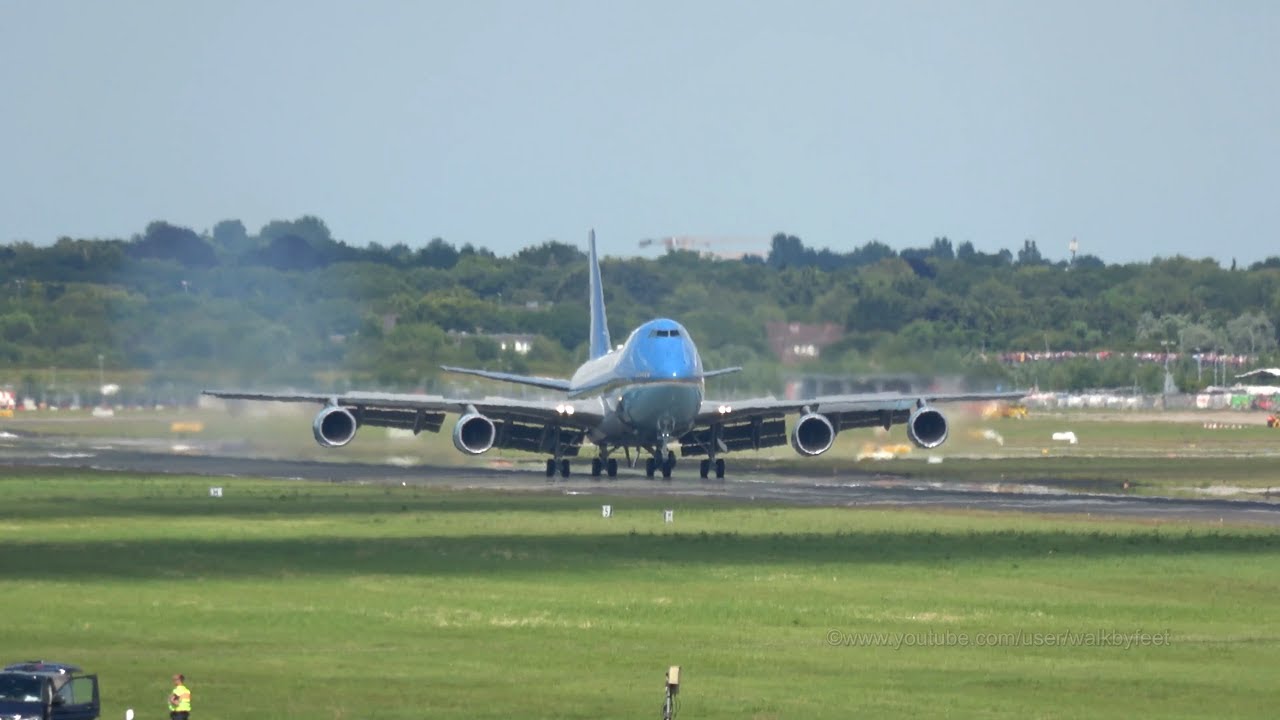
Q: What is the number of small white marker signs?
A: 3